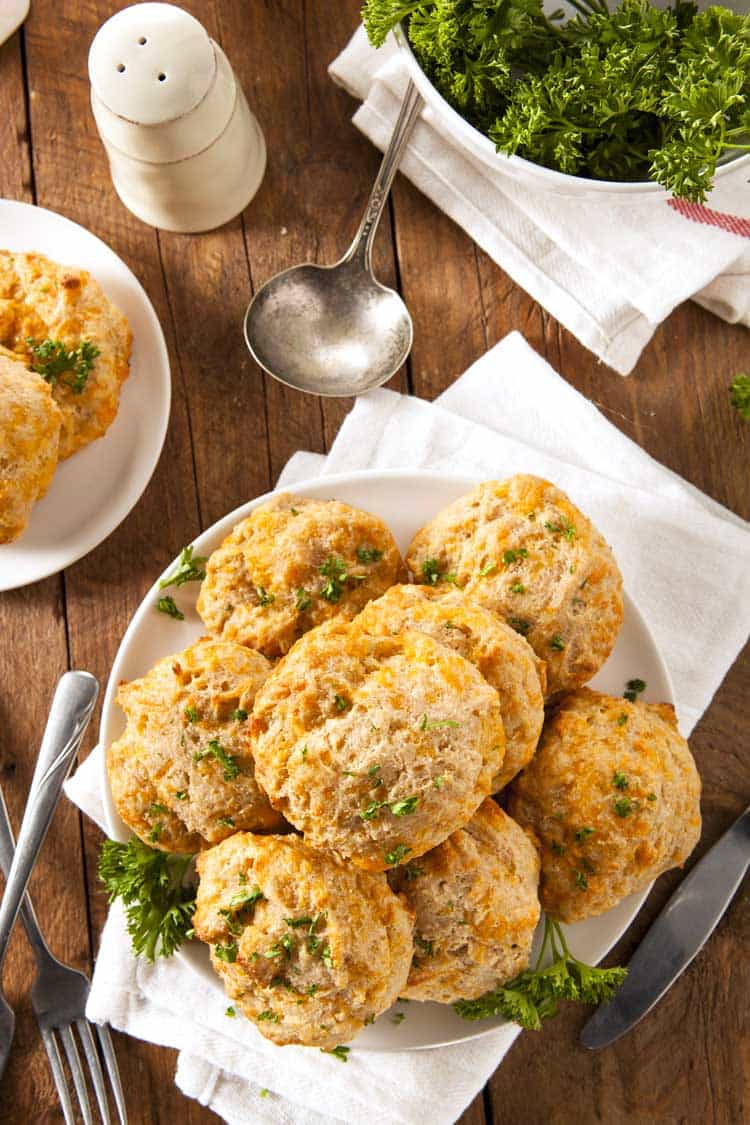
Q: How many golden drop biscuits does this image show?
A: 10